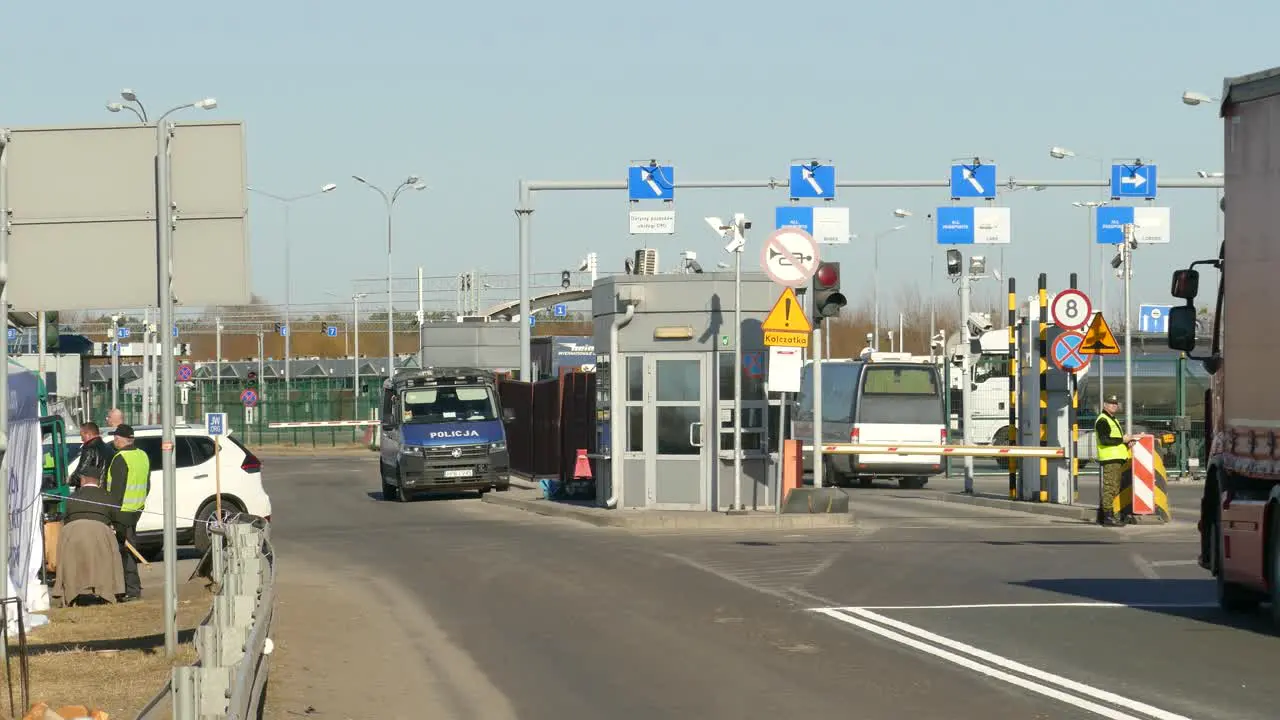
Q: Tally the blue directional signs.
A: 4